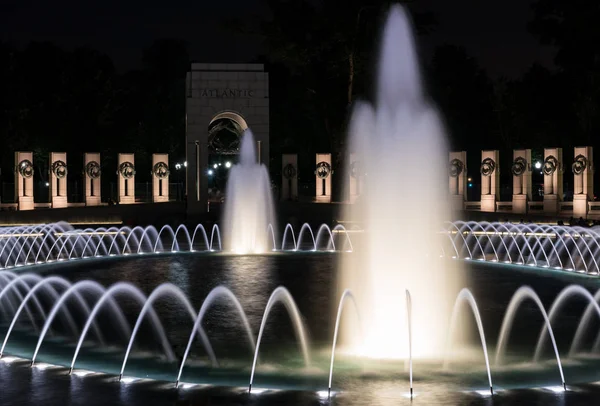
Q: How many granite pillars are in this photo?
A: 13